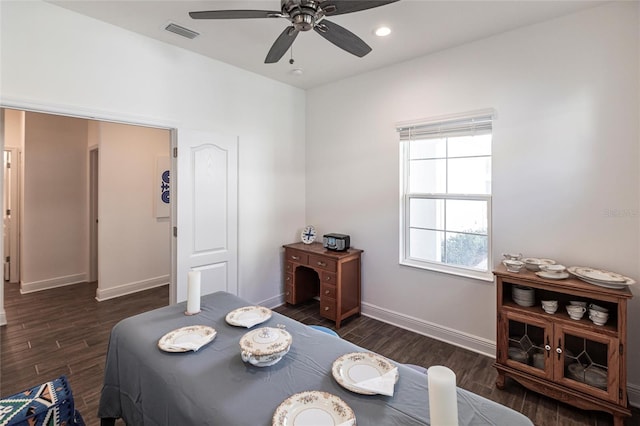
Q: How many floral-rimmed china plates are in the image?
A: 4